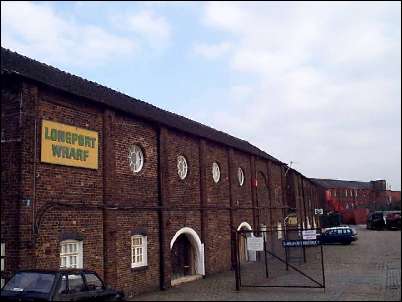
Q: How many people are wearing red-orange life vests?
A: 0